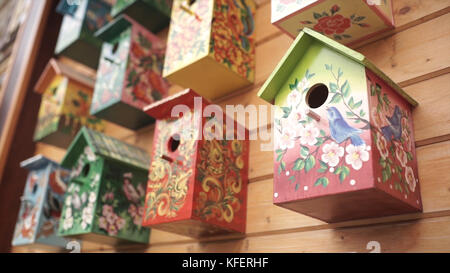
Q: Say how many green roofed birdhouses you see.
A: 3